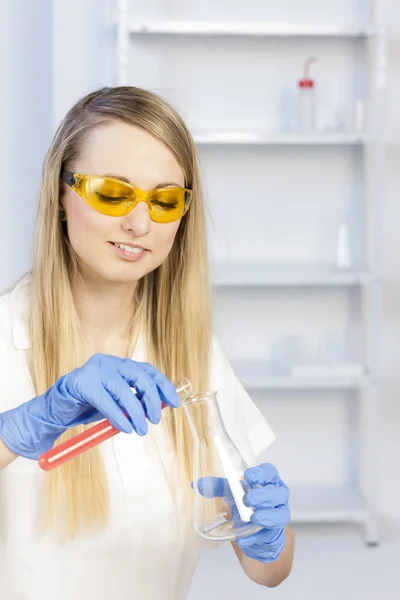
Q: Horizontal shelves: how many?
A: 5